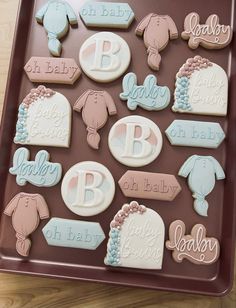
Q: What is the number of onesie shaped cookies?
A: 5